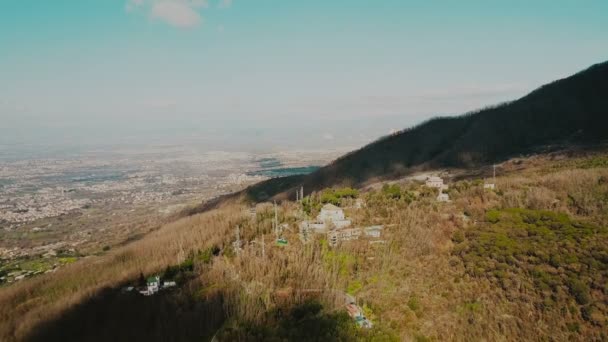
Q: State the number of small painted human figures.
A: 0